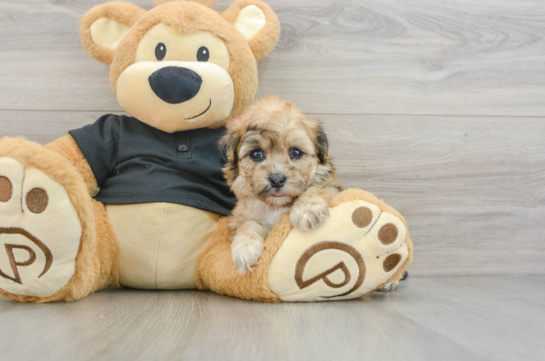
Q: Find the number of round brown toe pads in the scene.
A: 5